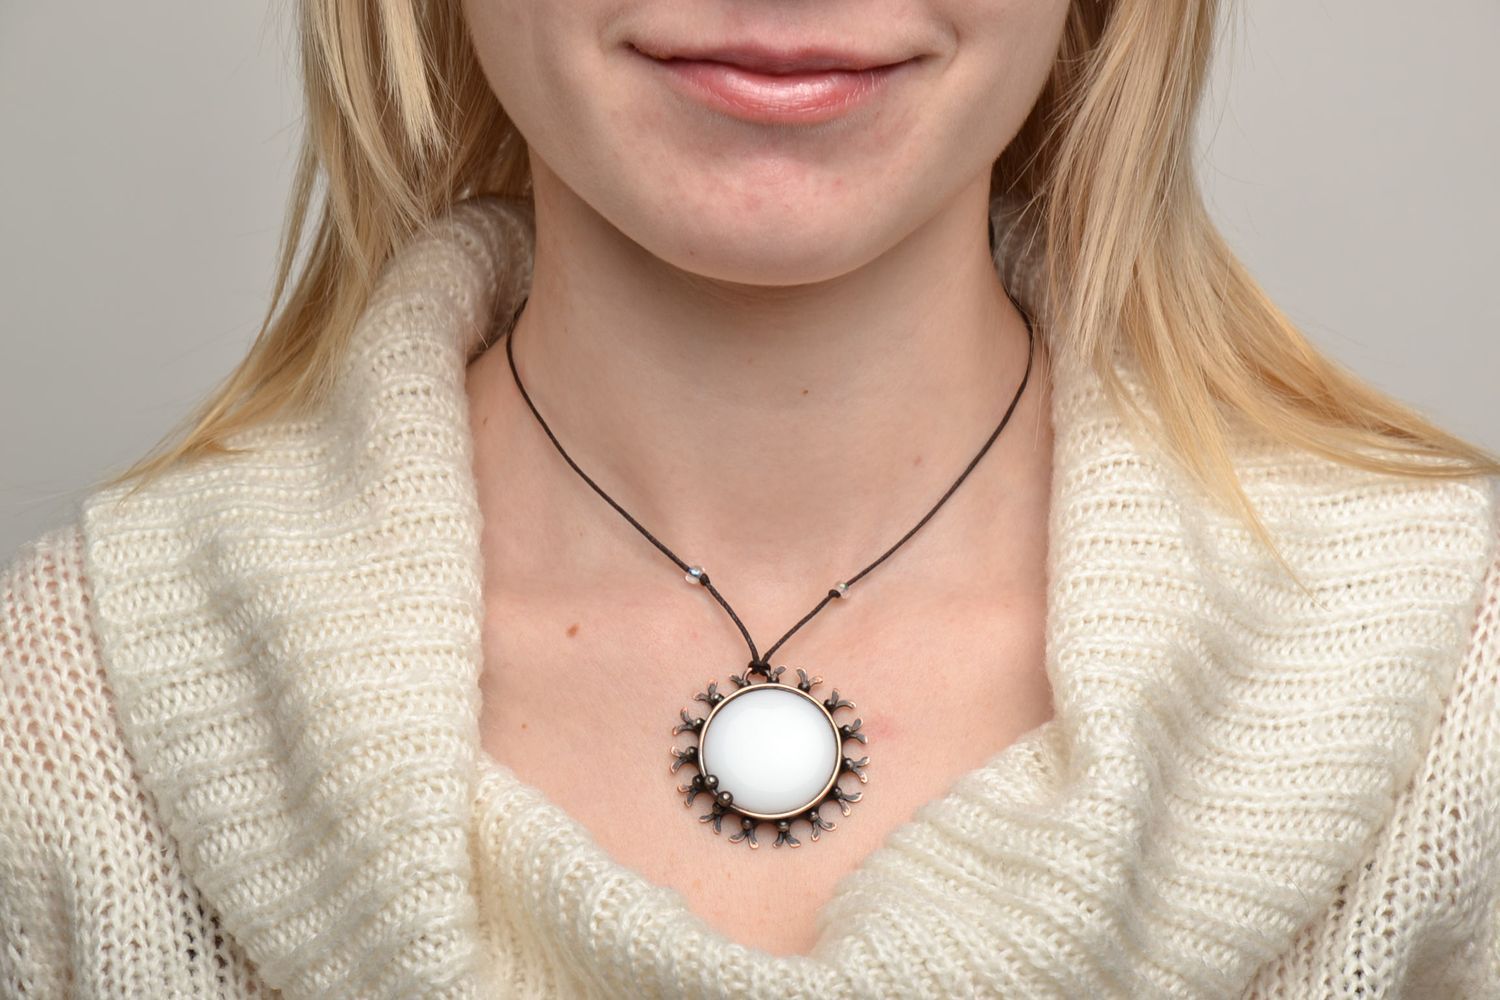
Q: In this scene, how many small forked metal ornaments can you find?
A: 15